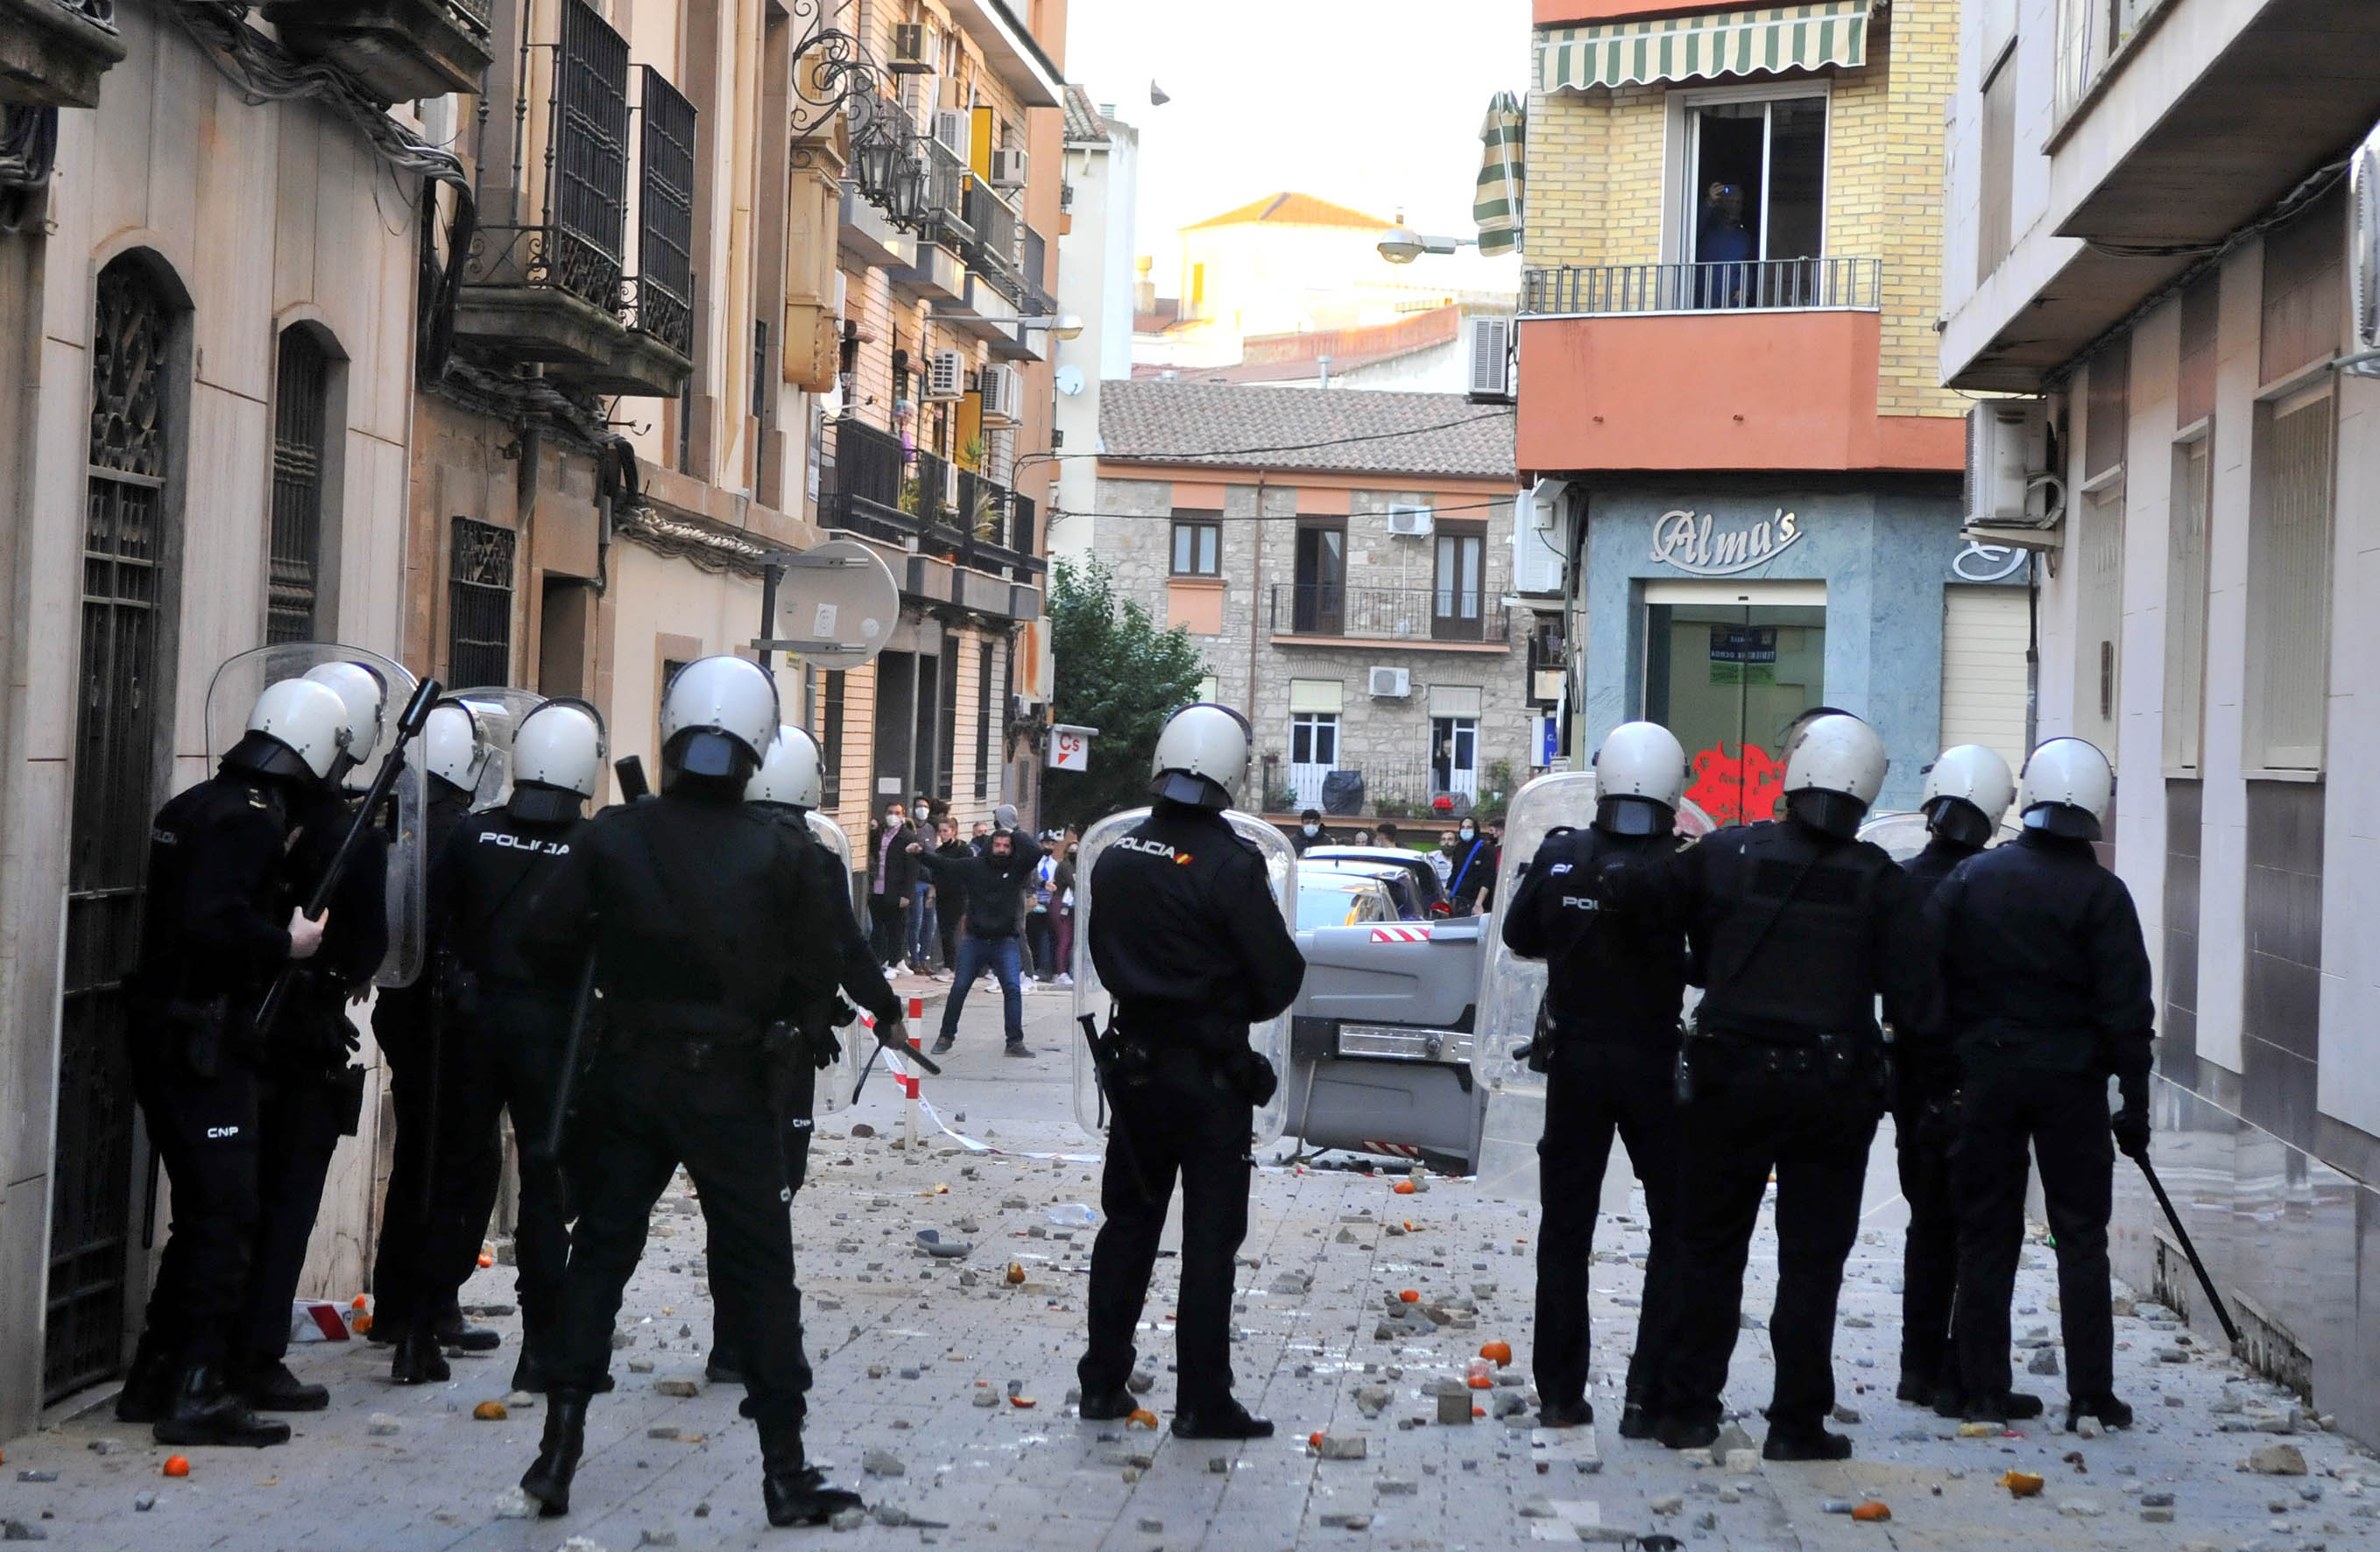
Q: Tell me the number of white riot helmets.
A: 11